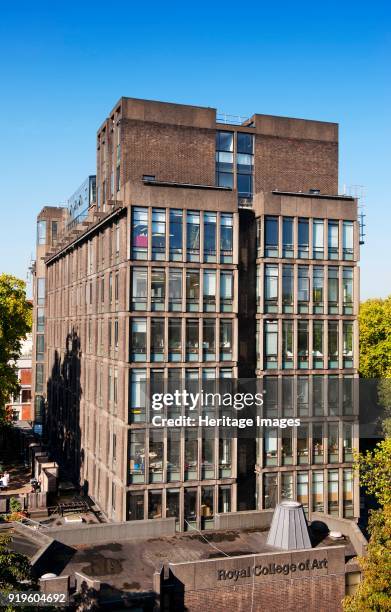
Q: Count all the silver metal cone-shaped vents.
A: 1